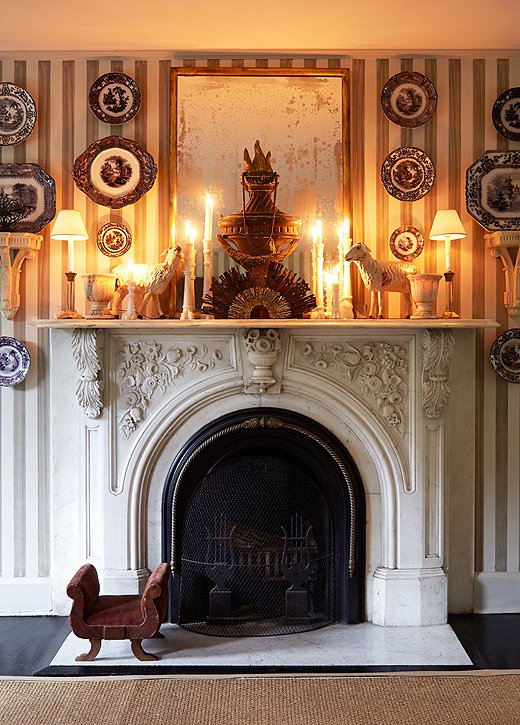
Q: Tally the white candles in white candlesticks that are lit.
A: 6